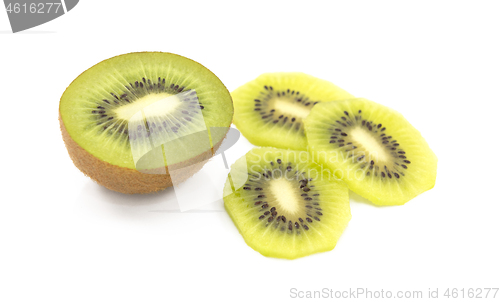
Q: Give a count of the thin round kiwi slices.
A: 3